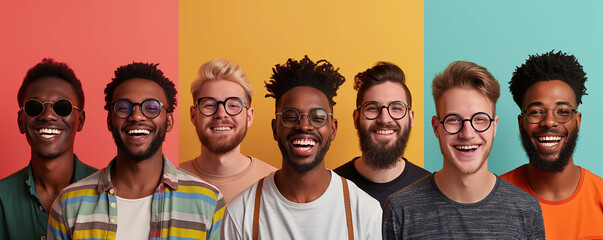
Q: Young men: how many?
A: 7